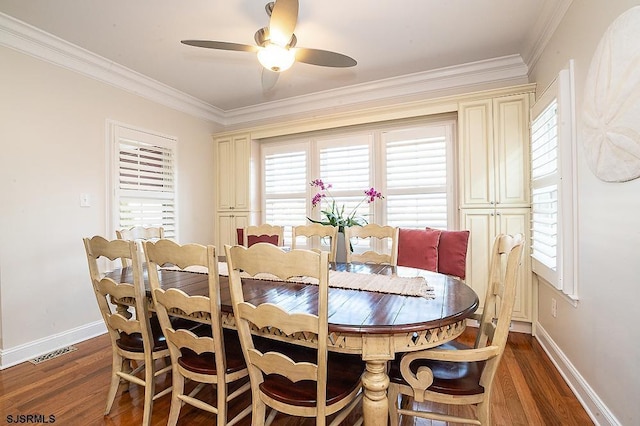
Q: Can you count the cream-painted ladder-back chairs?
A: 8